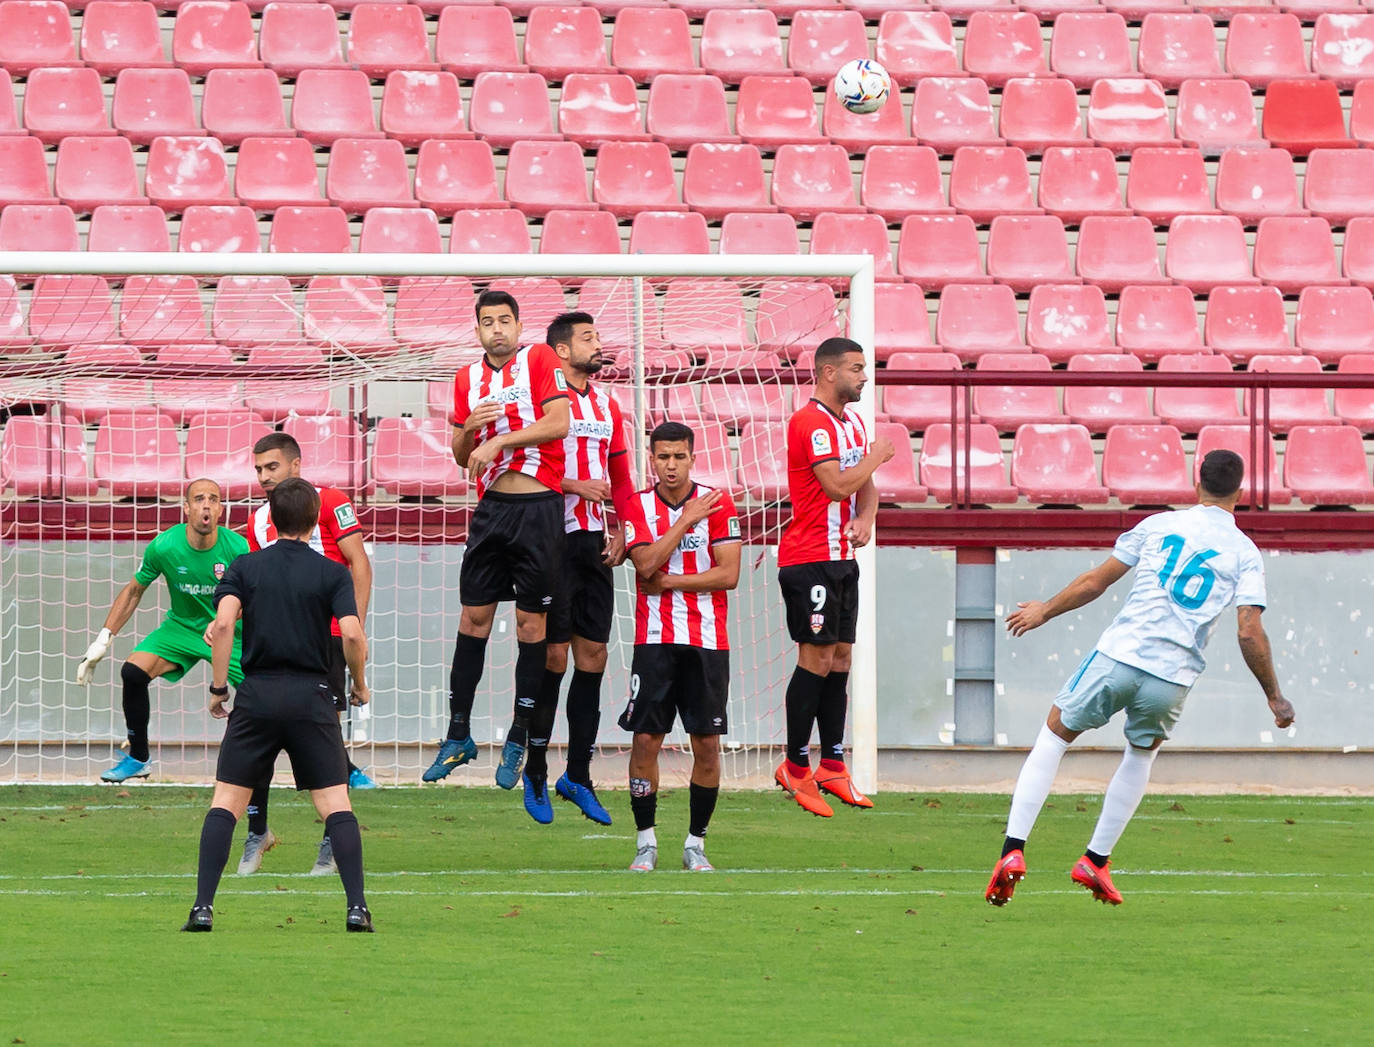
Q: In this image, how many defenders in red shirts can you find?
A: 5